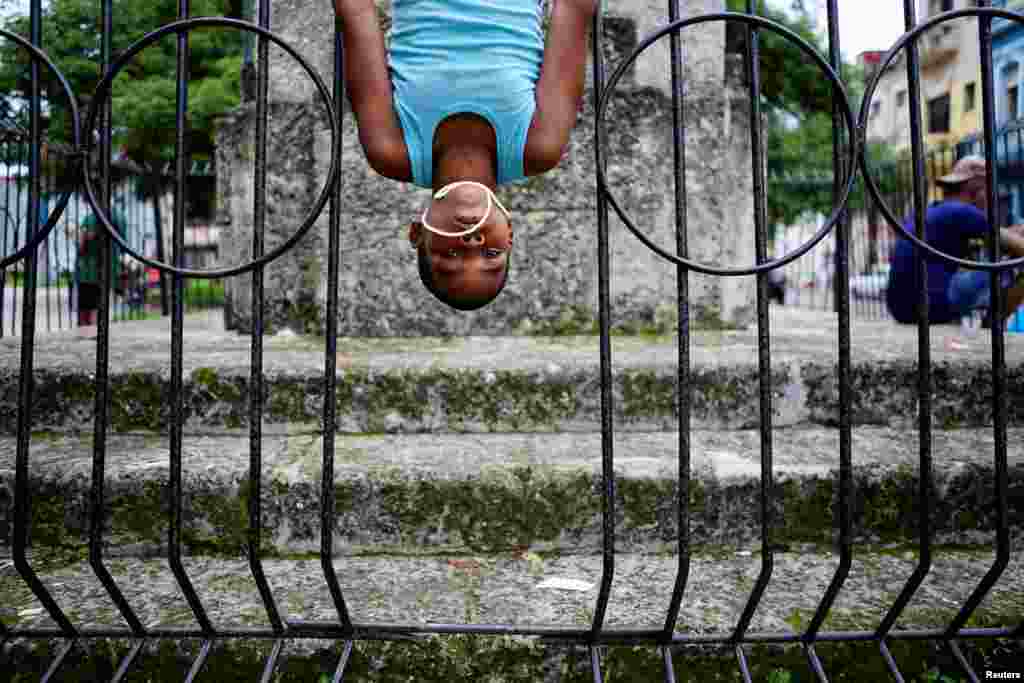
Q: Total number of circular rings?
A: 4